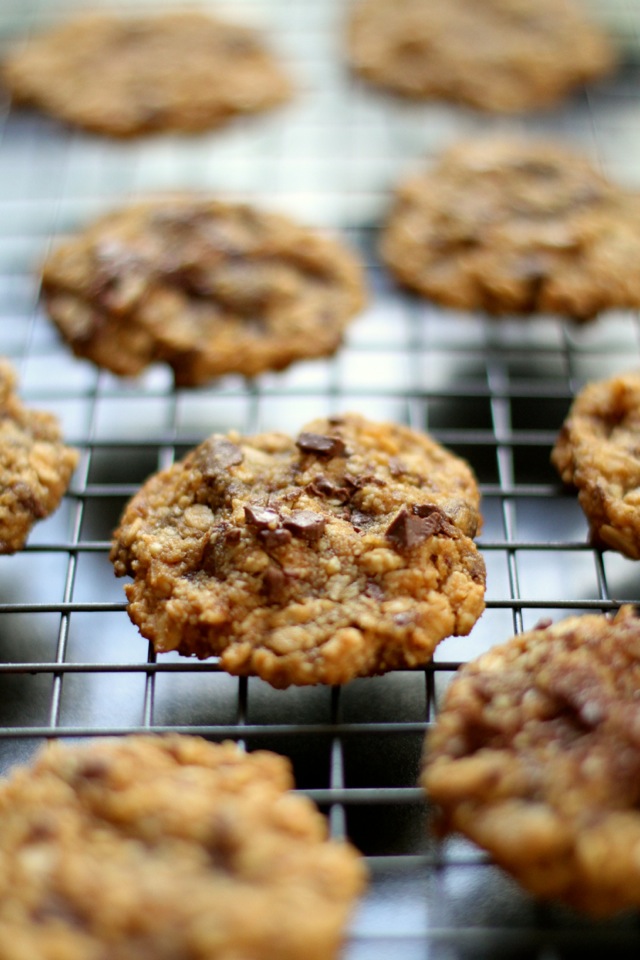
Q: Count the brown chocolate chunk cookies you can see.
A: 9